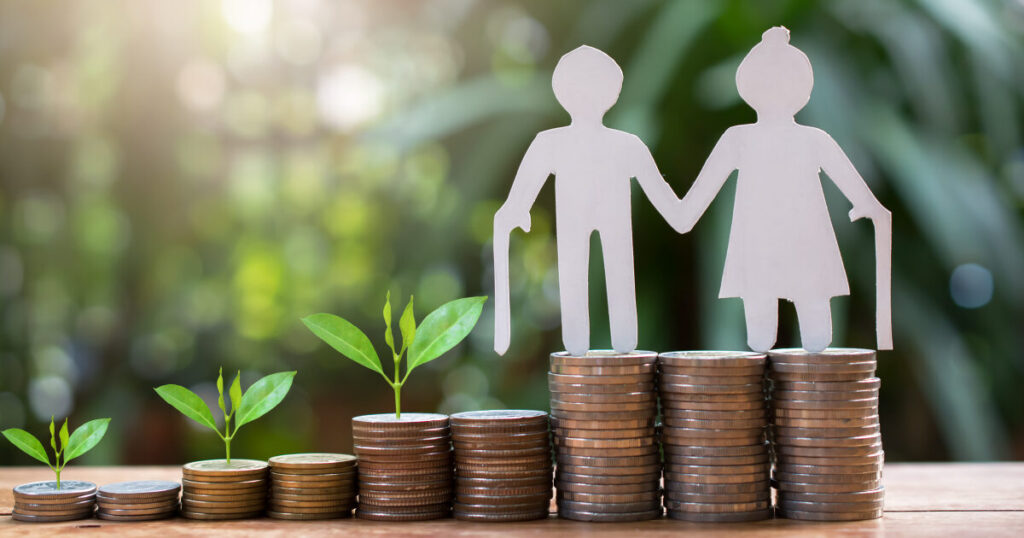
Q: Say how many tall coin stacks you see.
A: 3